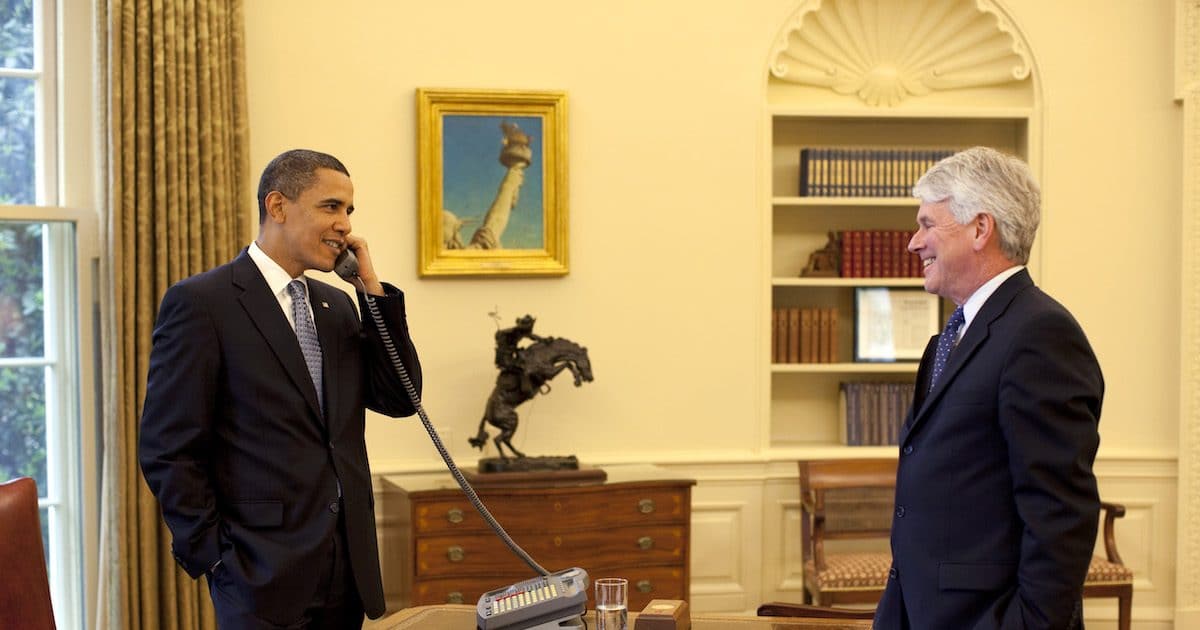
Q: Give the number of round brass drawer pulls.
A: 6